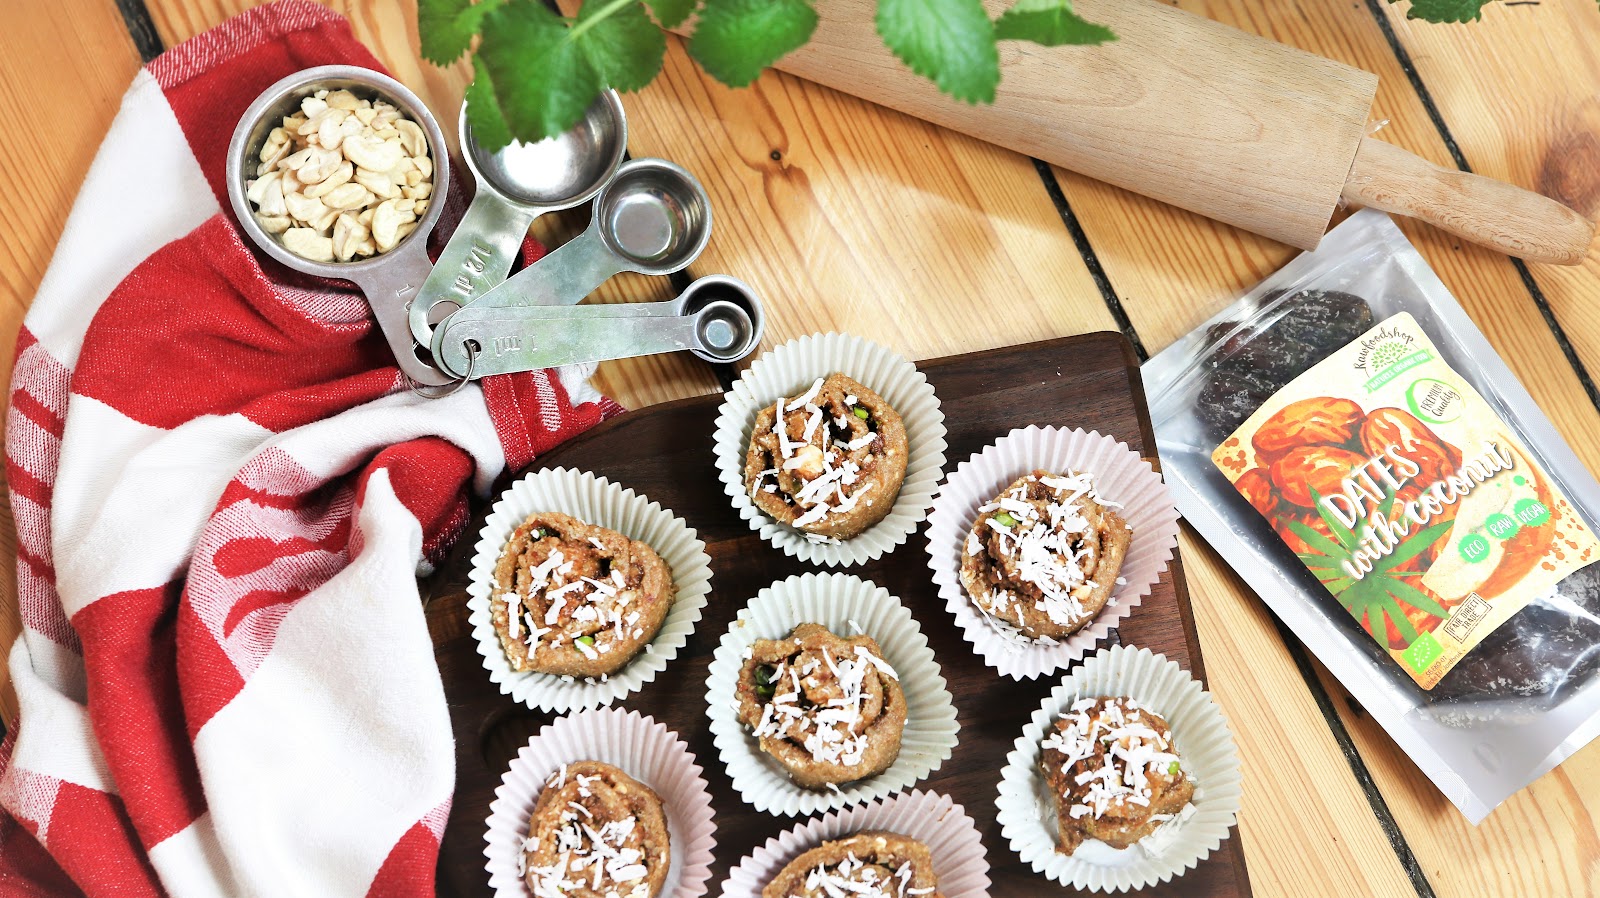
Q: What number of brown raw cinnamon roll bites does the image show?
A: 7